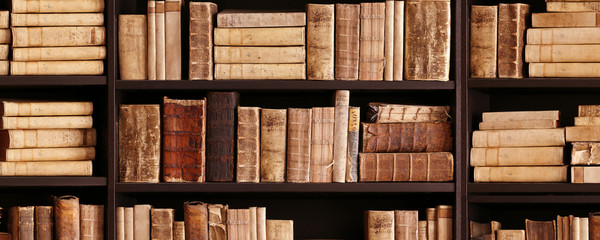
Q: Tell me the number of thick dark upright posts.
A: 2